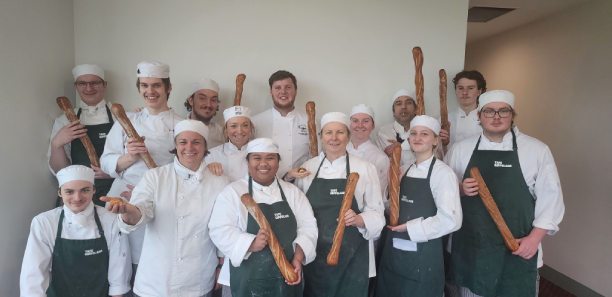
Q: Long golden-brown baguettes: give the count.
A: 10